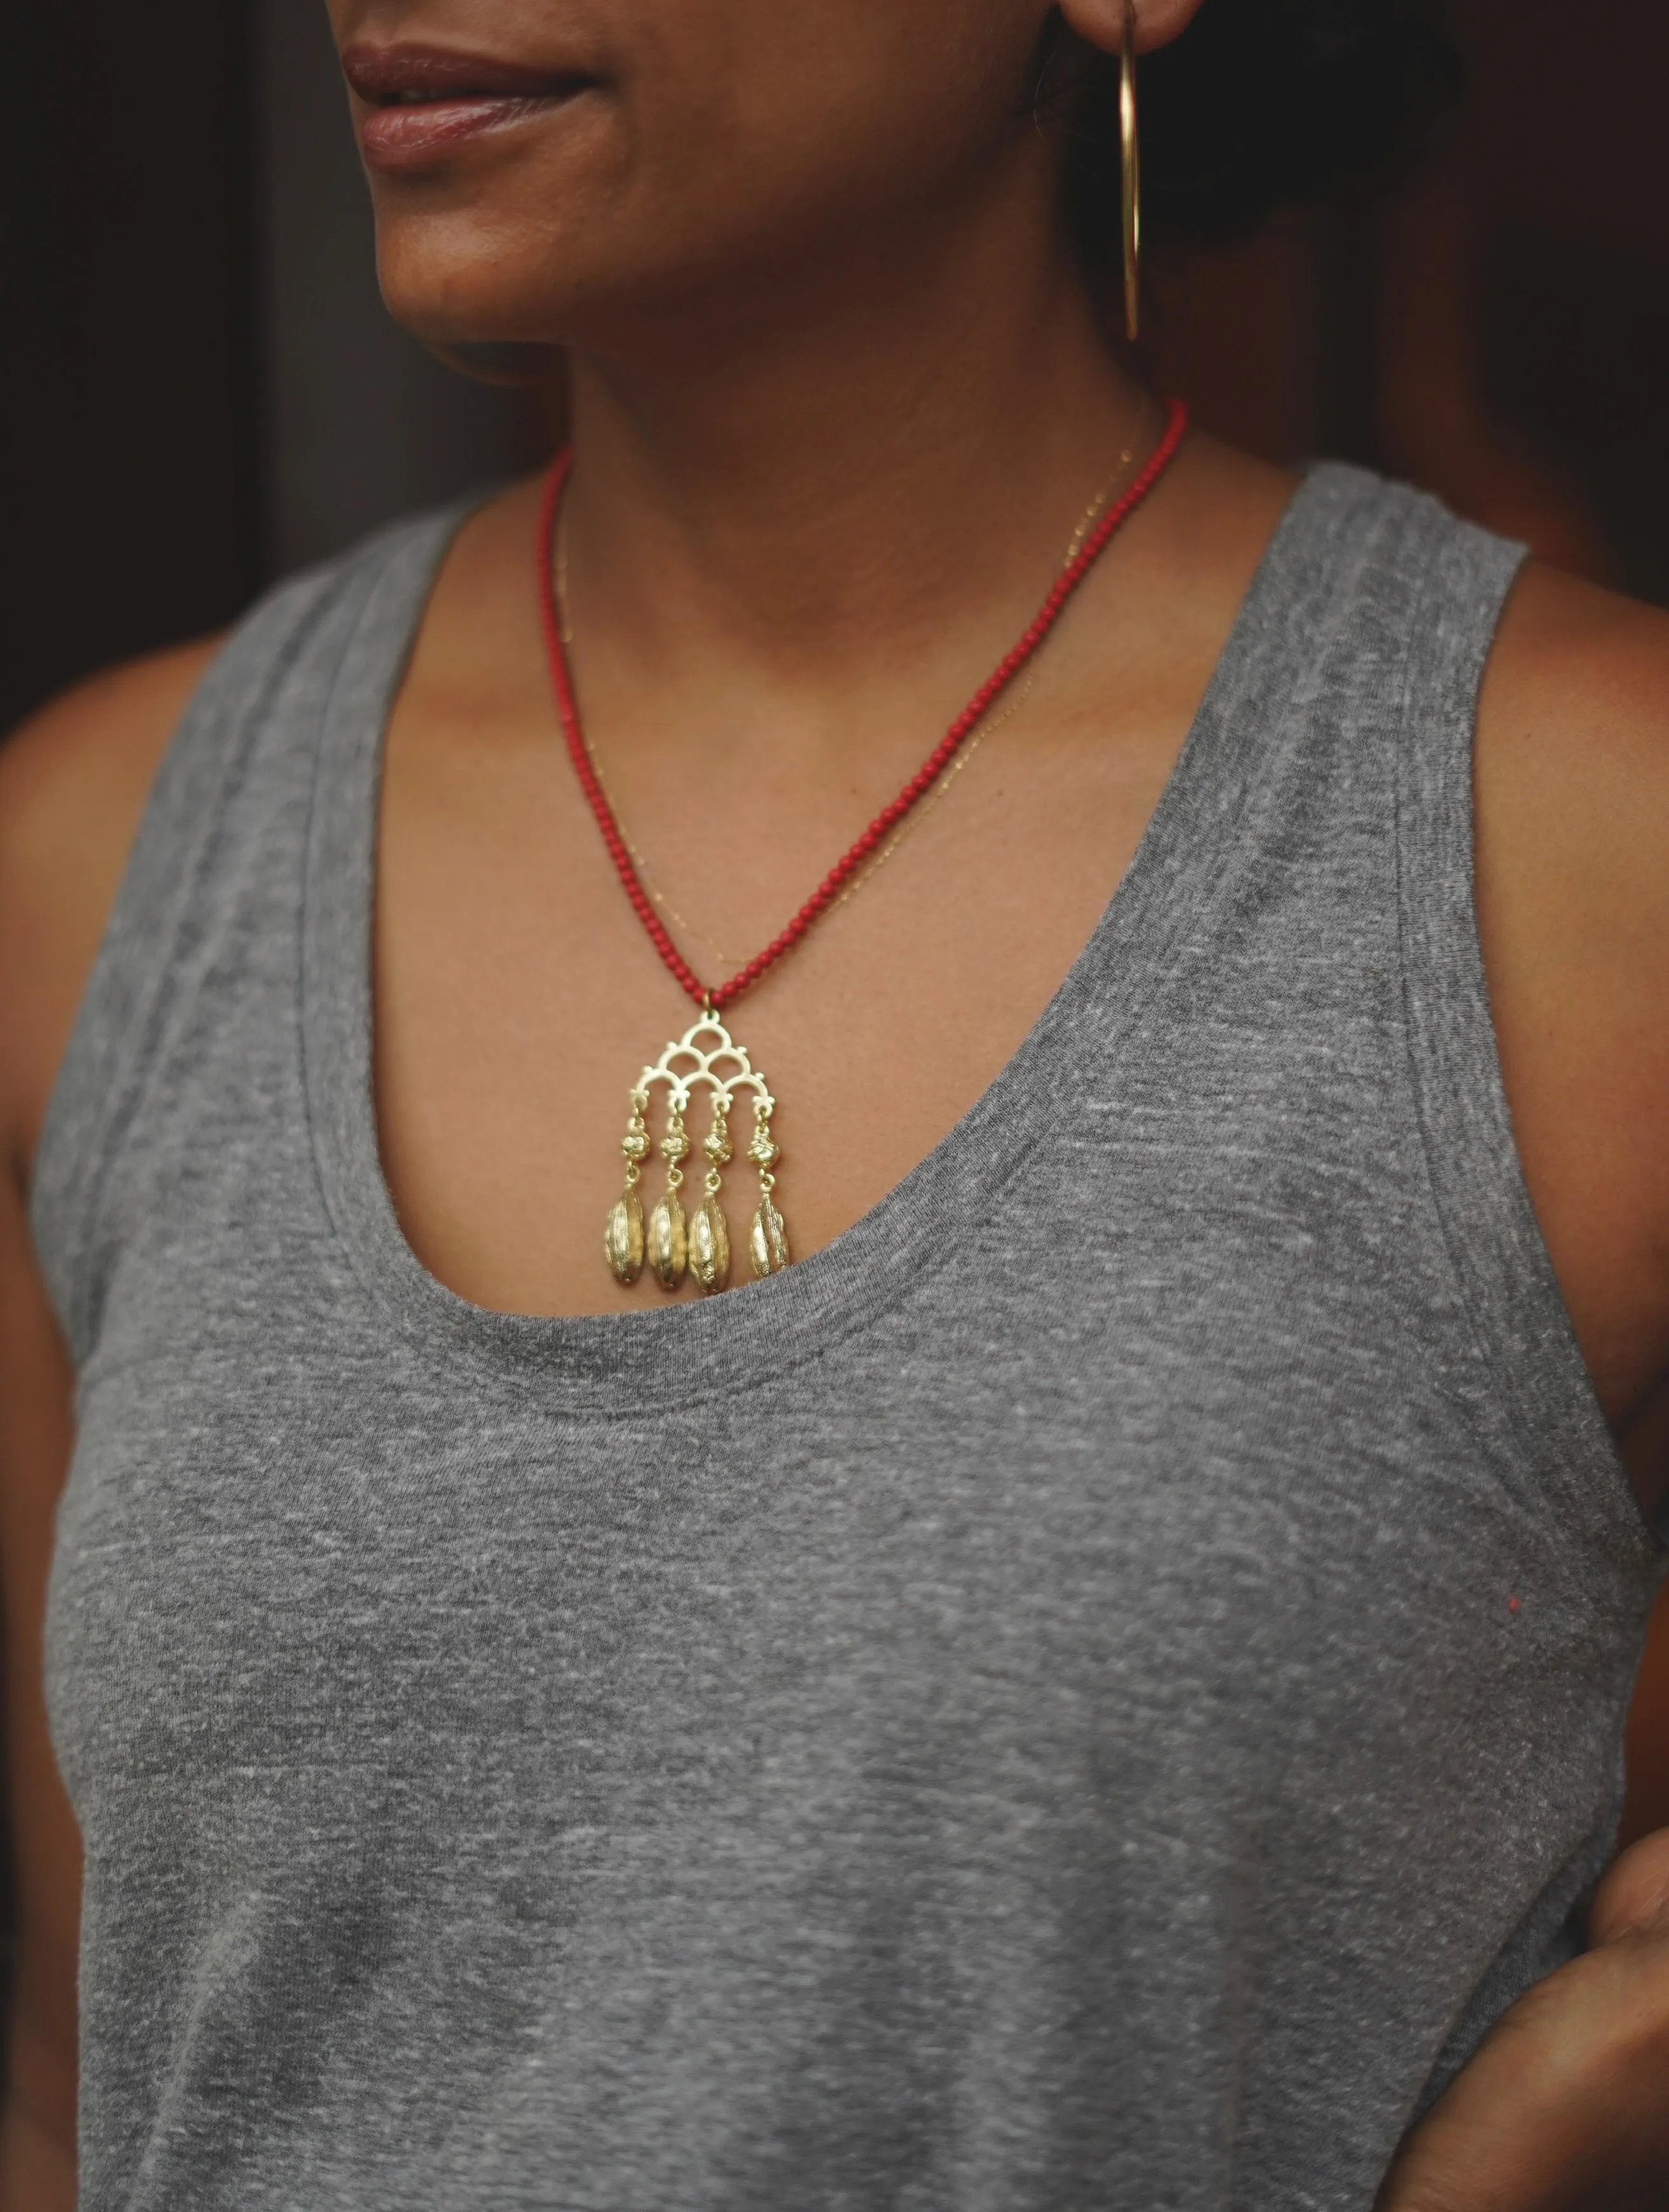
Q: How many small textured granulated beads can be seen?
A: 4